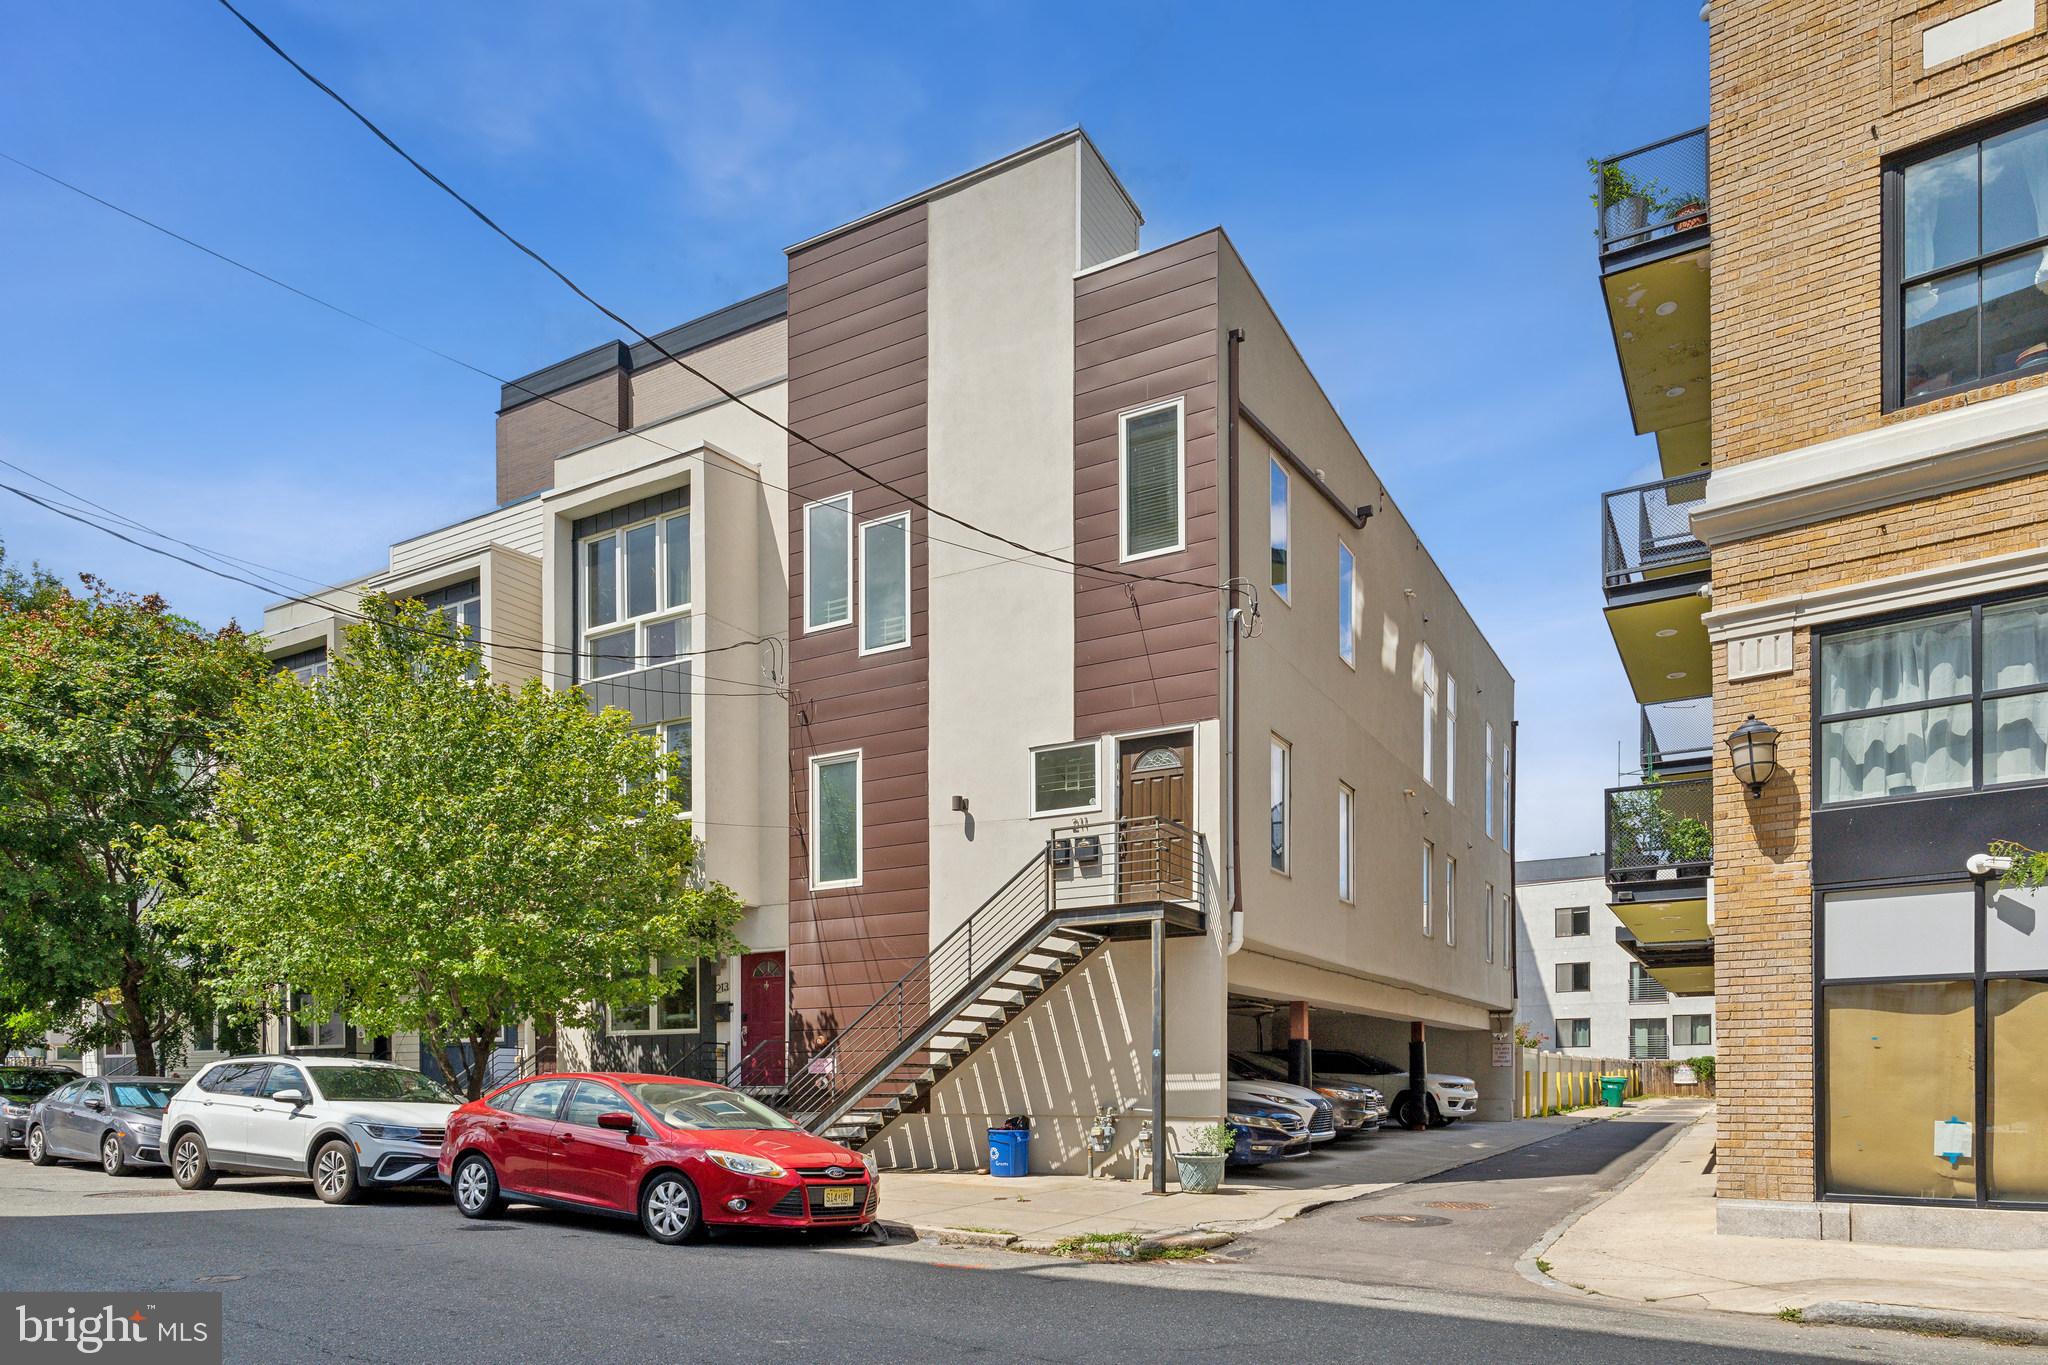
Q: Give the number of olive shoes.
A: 0